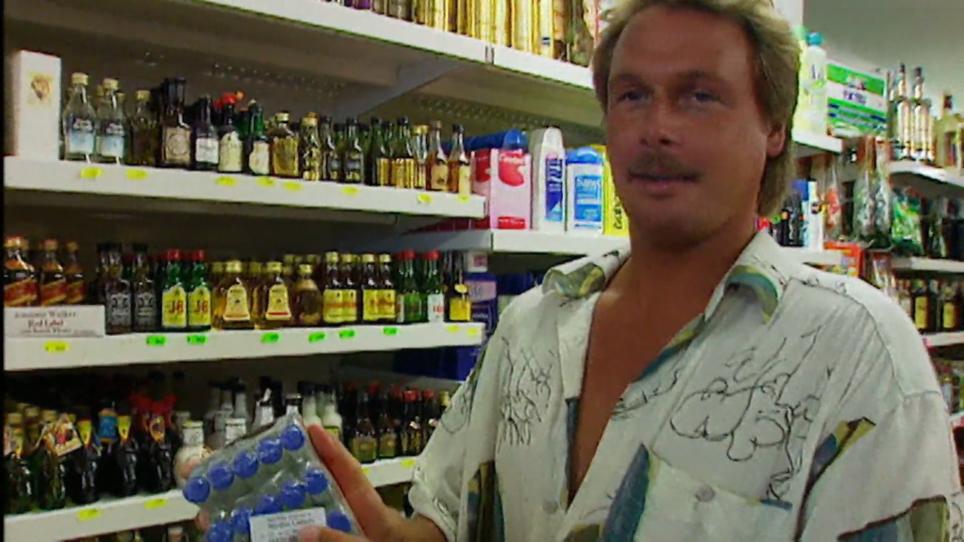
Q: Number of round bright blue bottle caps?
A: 11